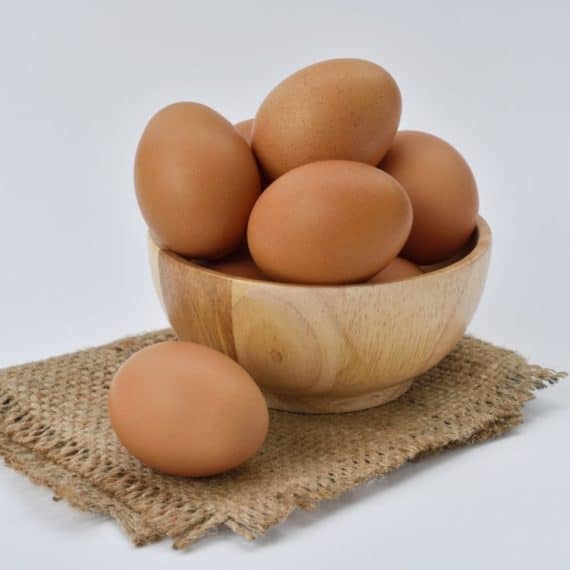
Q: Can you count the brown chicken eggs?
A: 8